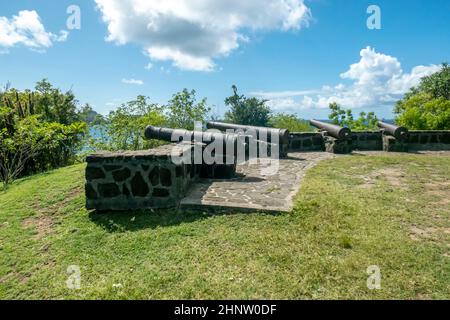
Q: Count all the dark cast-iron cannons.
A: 4